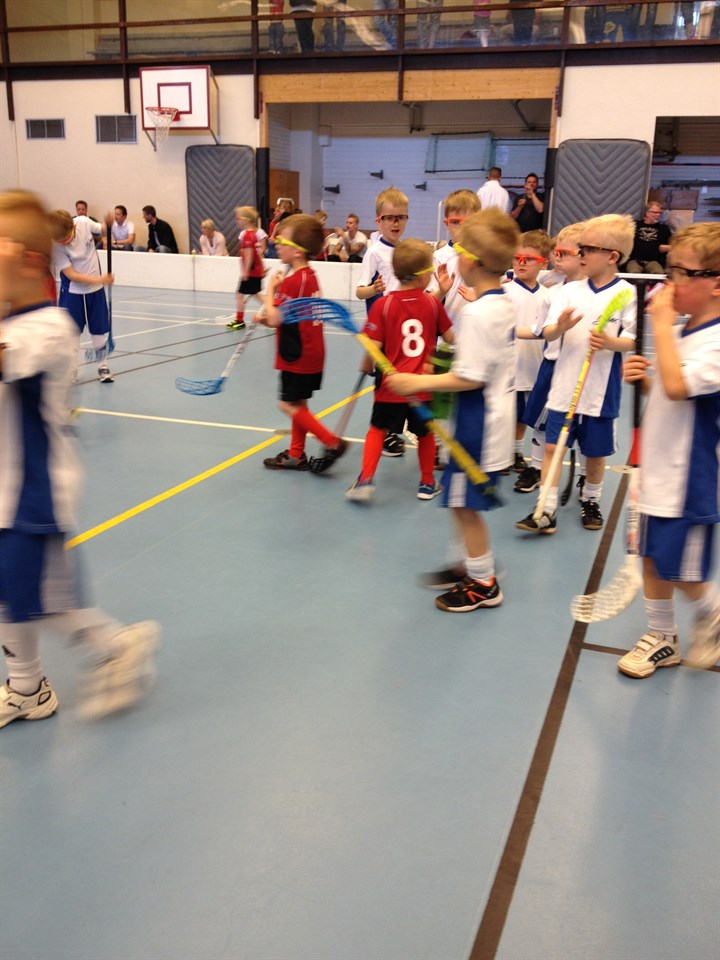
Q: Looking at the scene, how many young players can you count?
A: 12